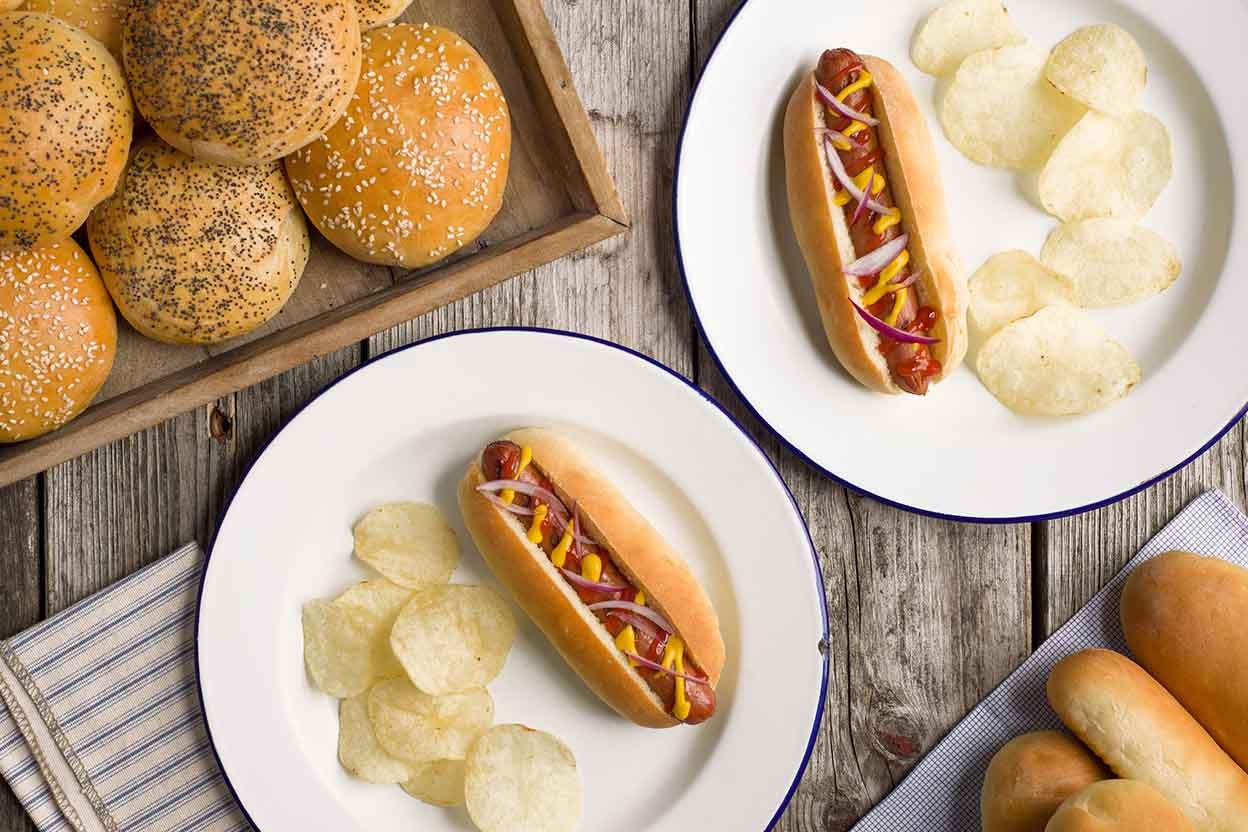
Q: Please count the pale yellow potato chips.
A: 14